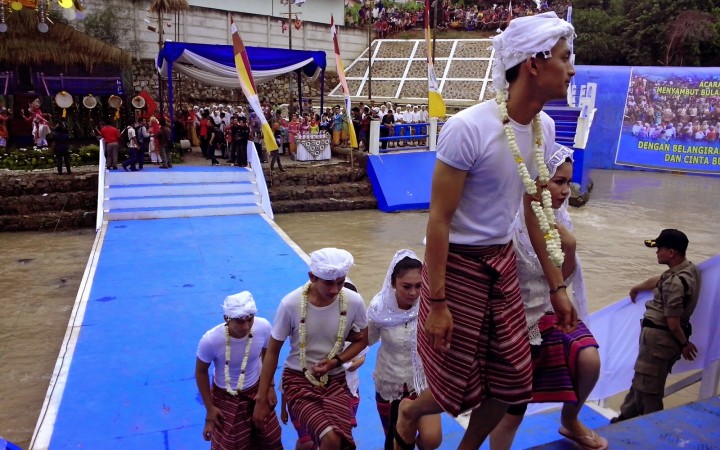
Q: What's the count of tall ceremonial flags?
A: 3